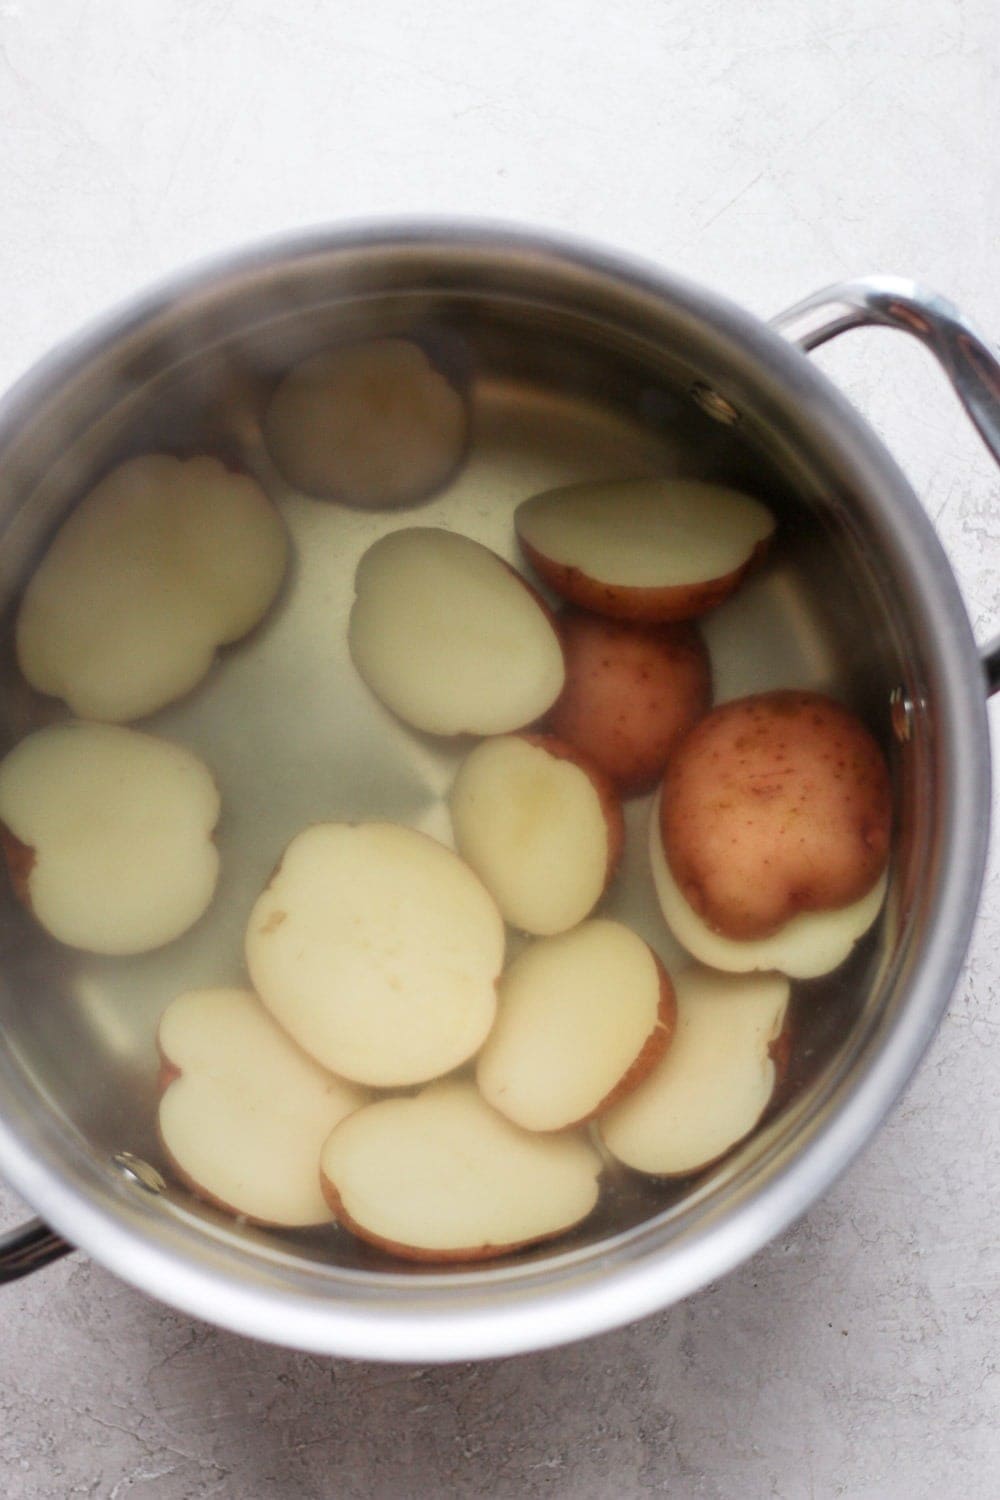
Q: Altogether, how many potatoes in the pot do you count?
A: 14